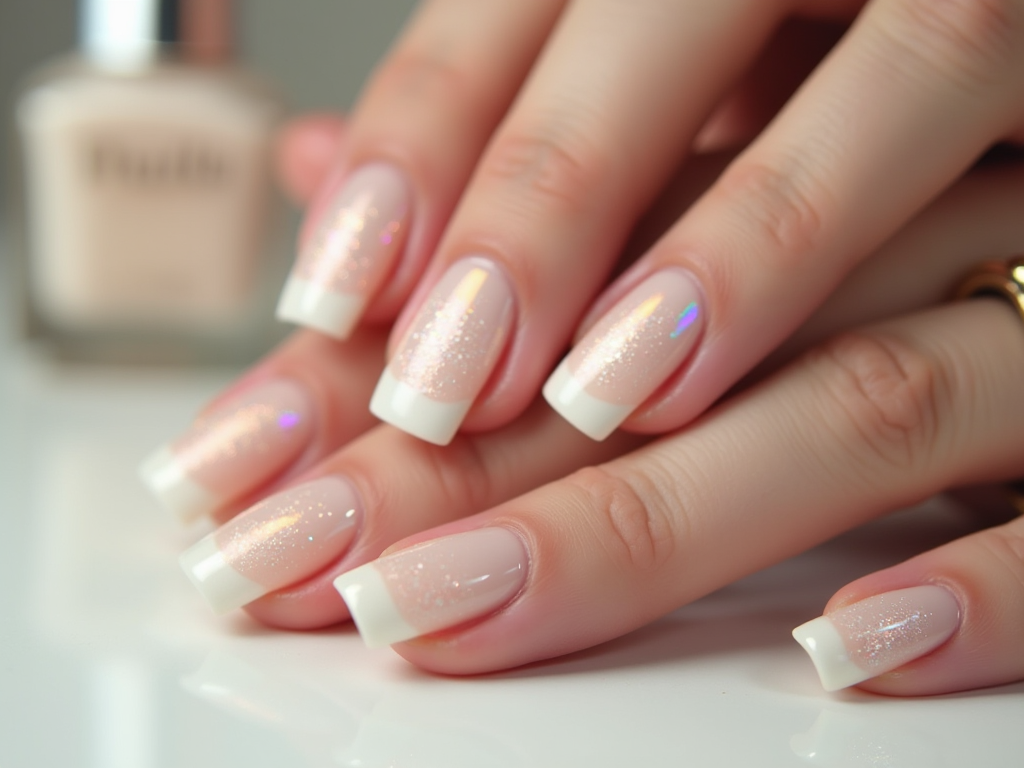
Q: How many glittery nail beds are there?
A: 7